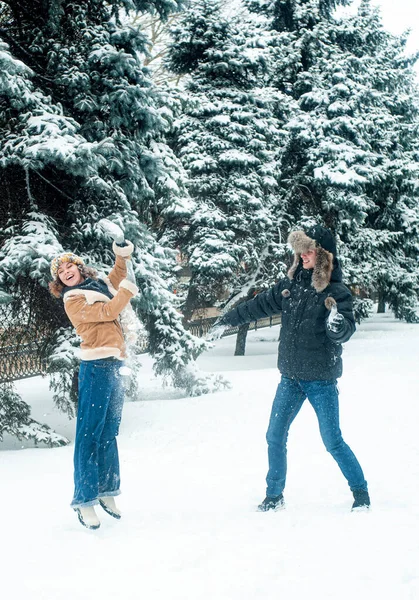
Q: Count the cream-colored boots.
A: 2